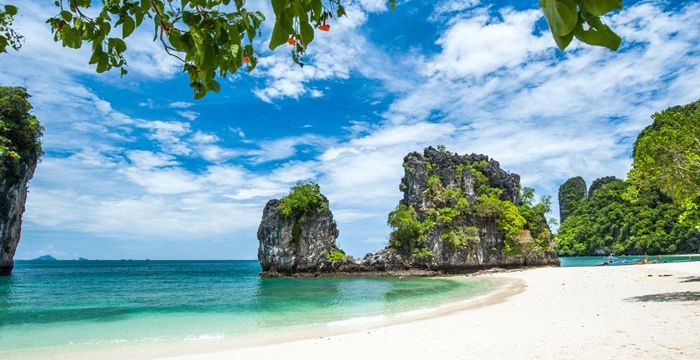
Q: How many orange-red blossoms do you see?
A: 3